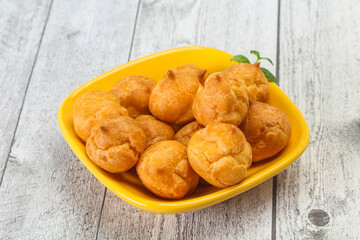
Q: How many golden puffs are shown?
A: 12